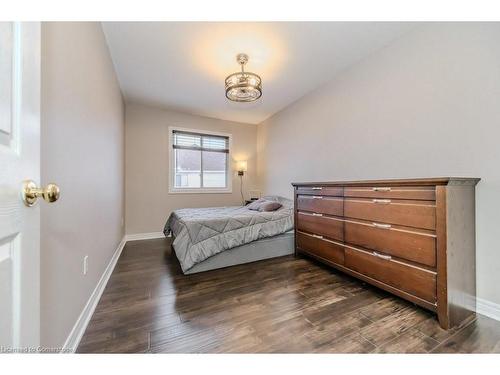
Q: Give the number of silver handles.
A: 8